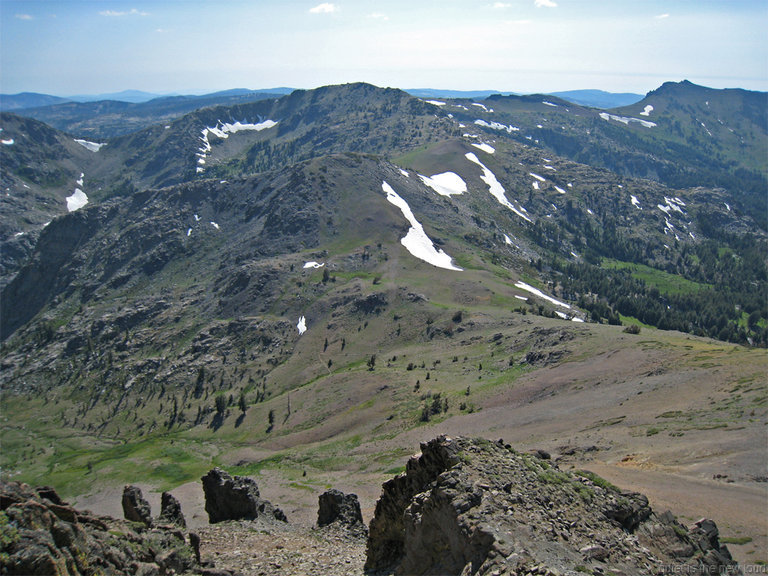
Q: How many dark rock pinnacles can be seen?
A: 4